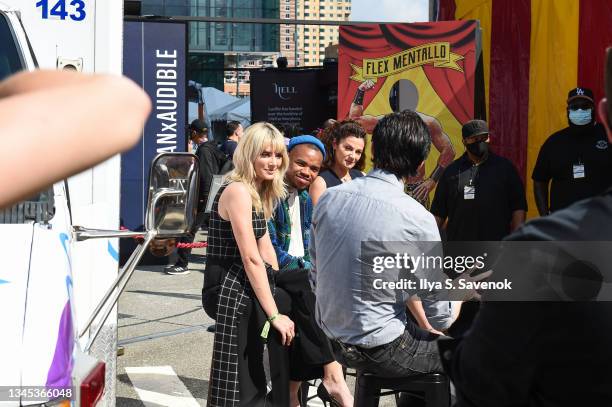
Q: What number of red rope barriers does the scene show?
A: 1